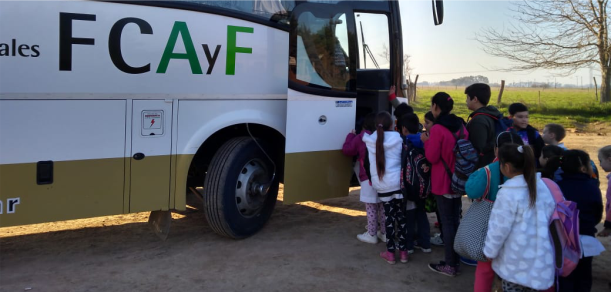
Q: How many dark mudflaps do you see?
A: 1